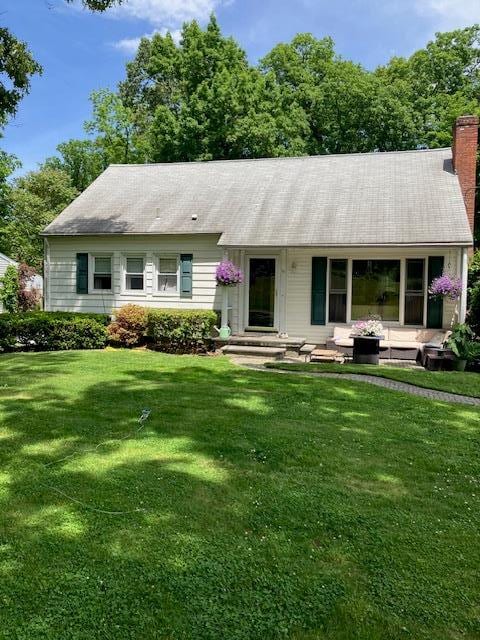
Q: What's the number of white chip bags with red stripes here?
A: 0